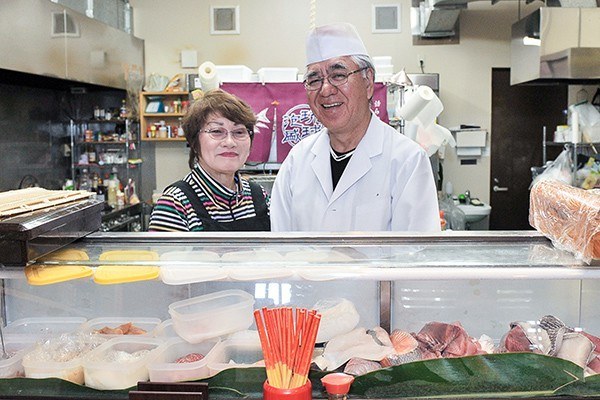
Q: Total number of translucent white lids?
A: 3